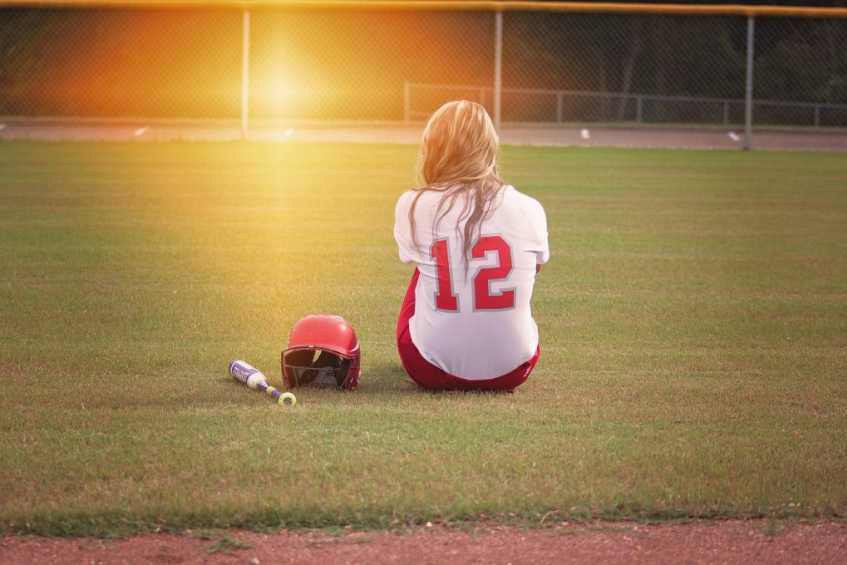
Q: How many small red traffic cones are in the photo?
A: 0